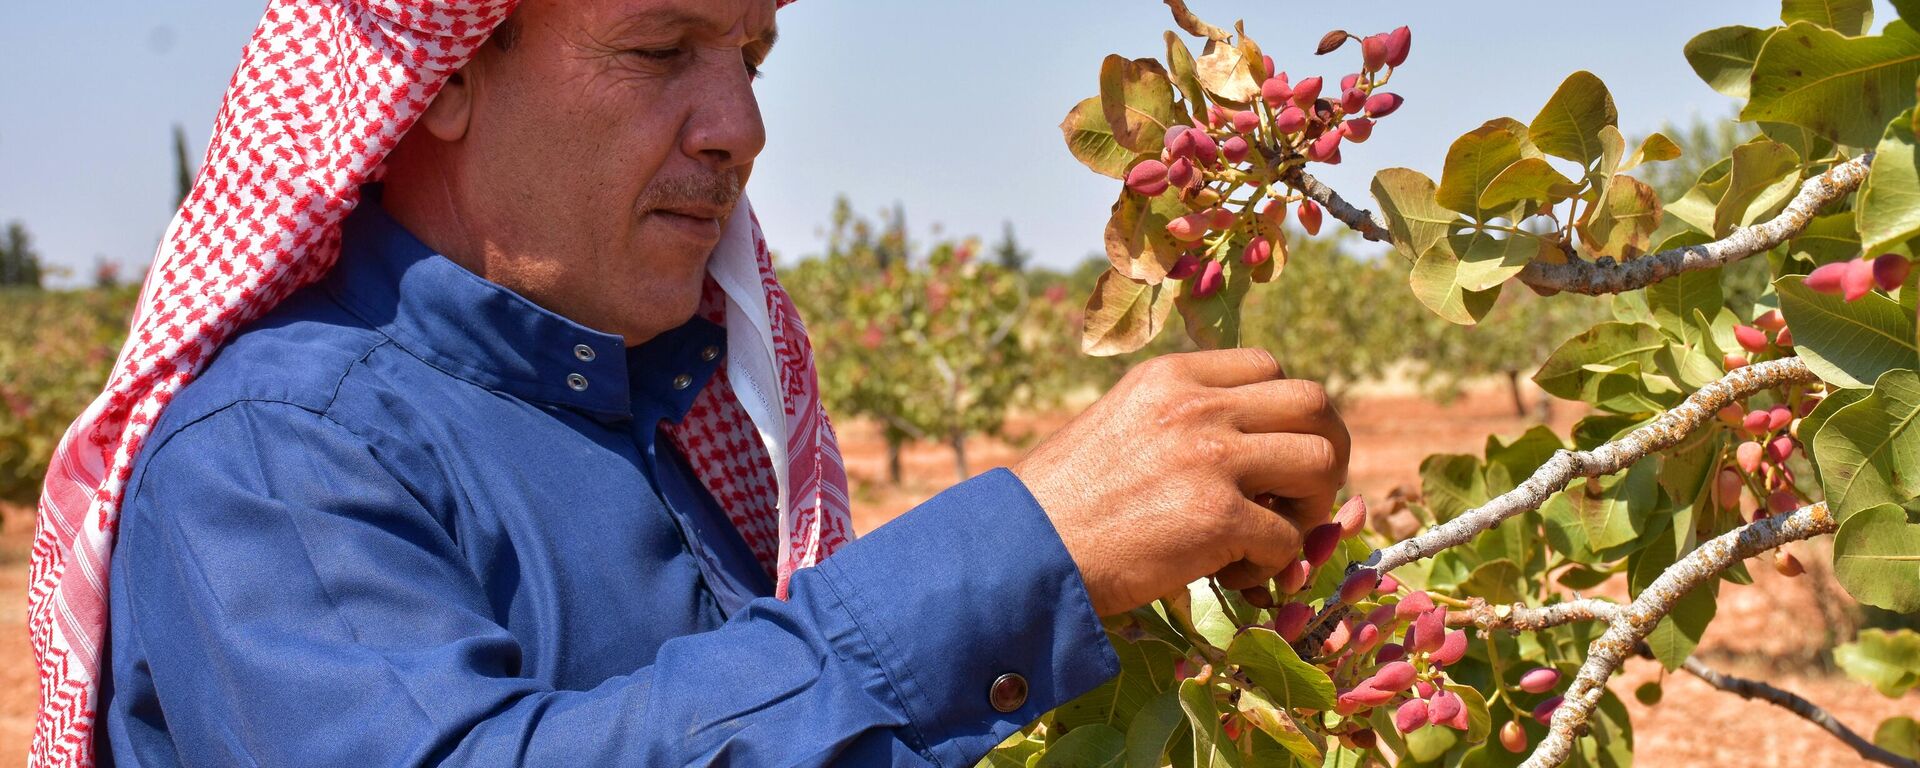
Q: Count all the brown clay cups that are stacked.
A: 0